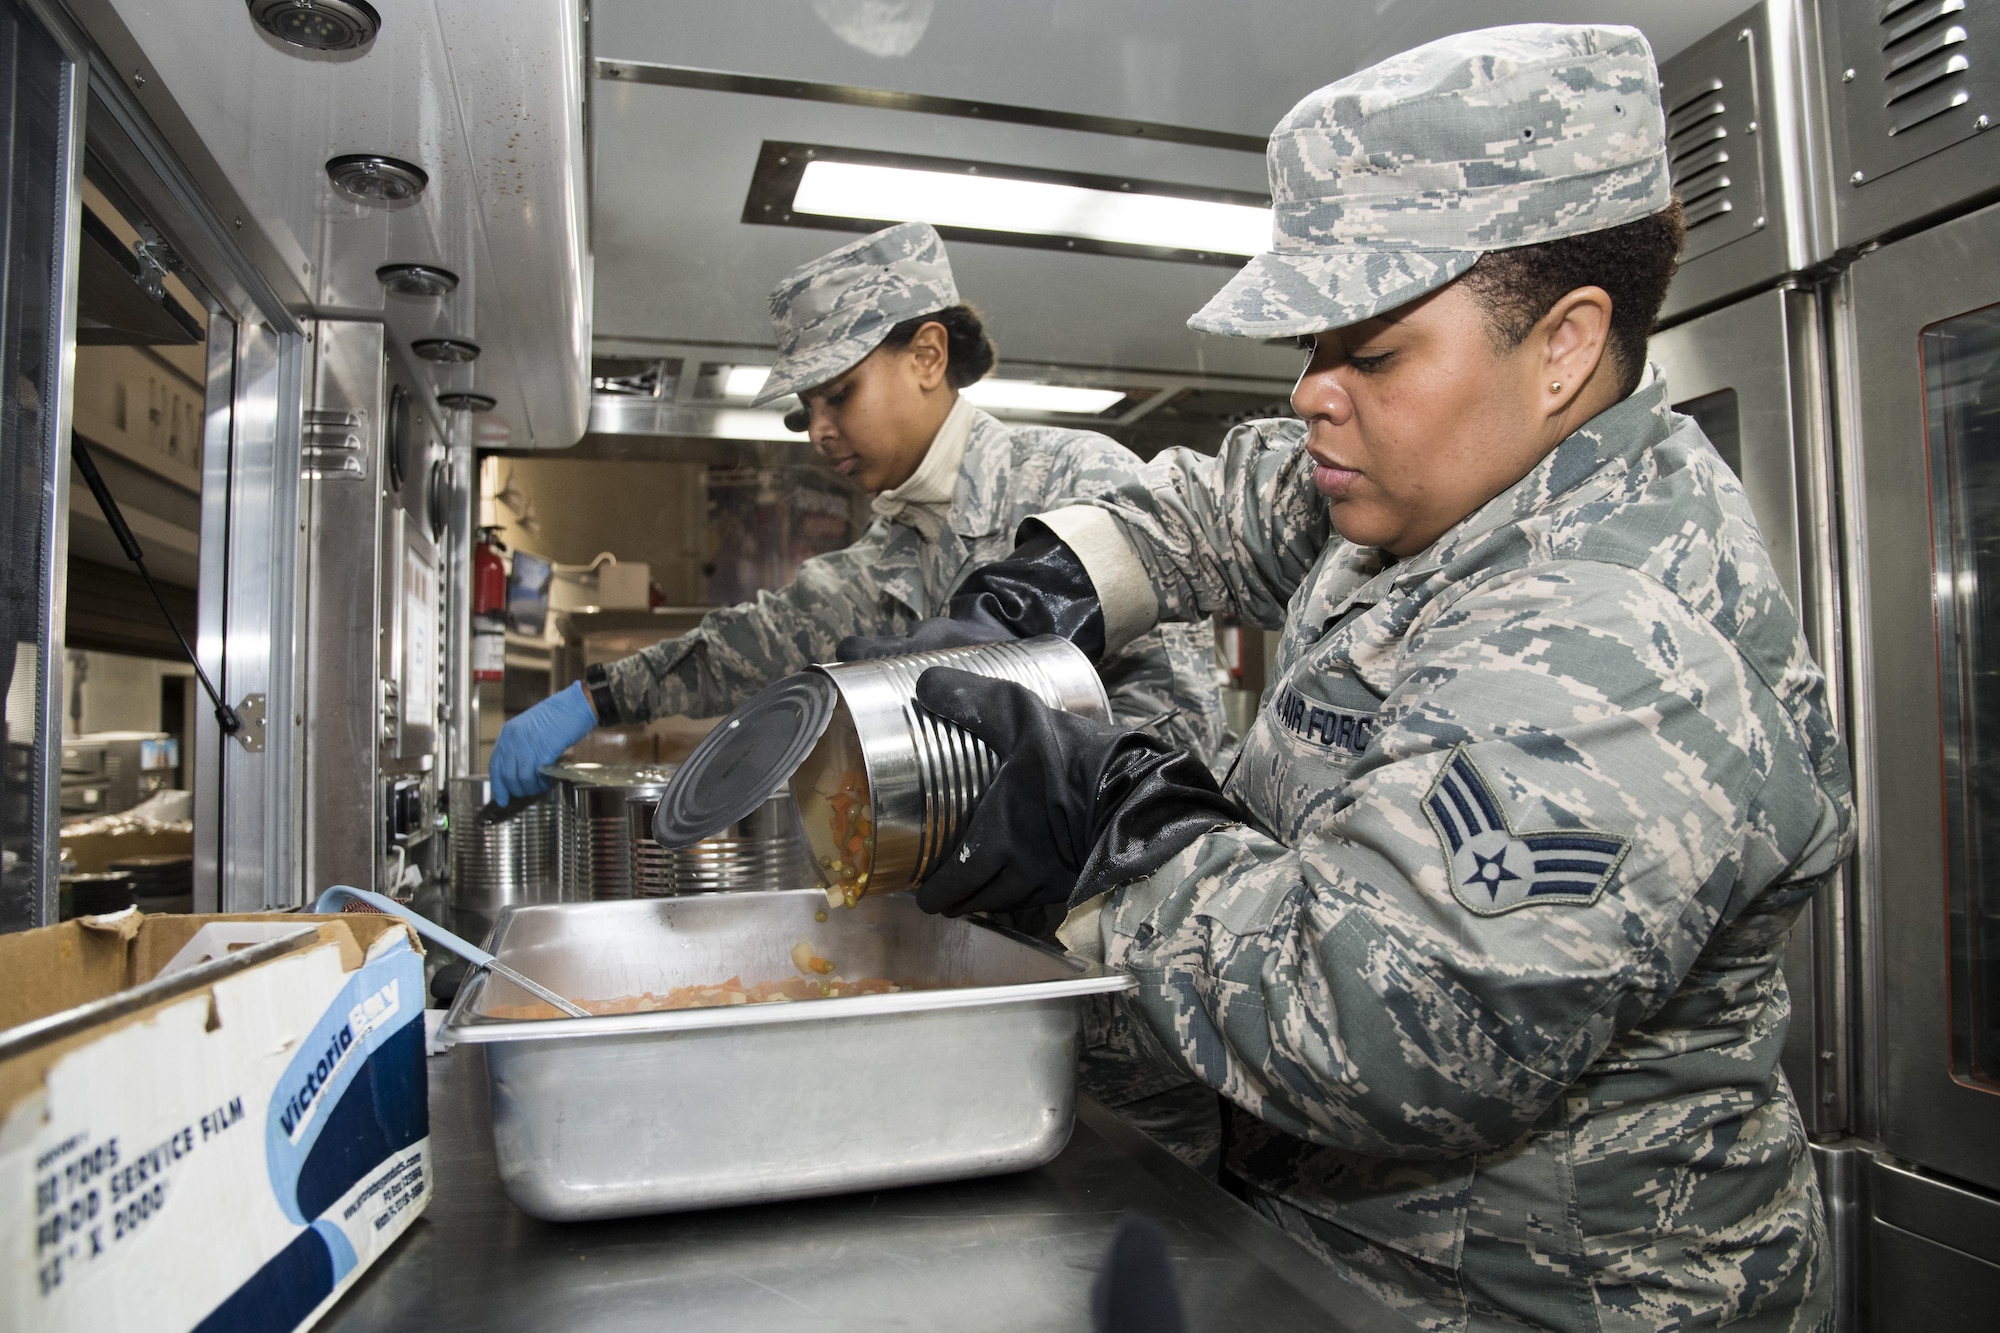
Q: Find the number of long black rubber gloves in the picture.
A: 2